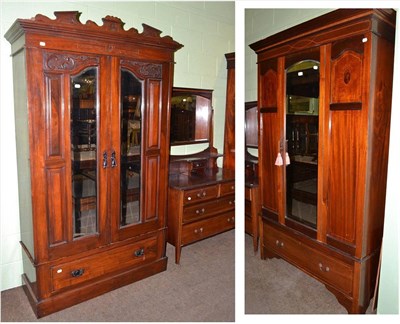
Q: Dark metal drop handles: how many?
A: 4